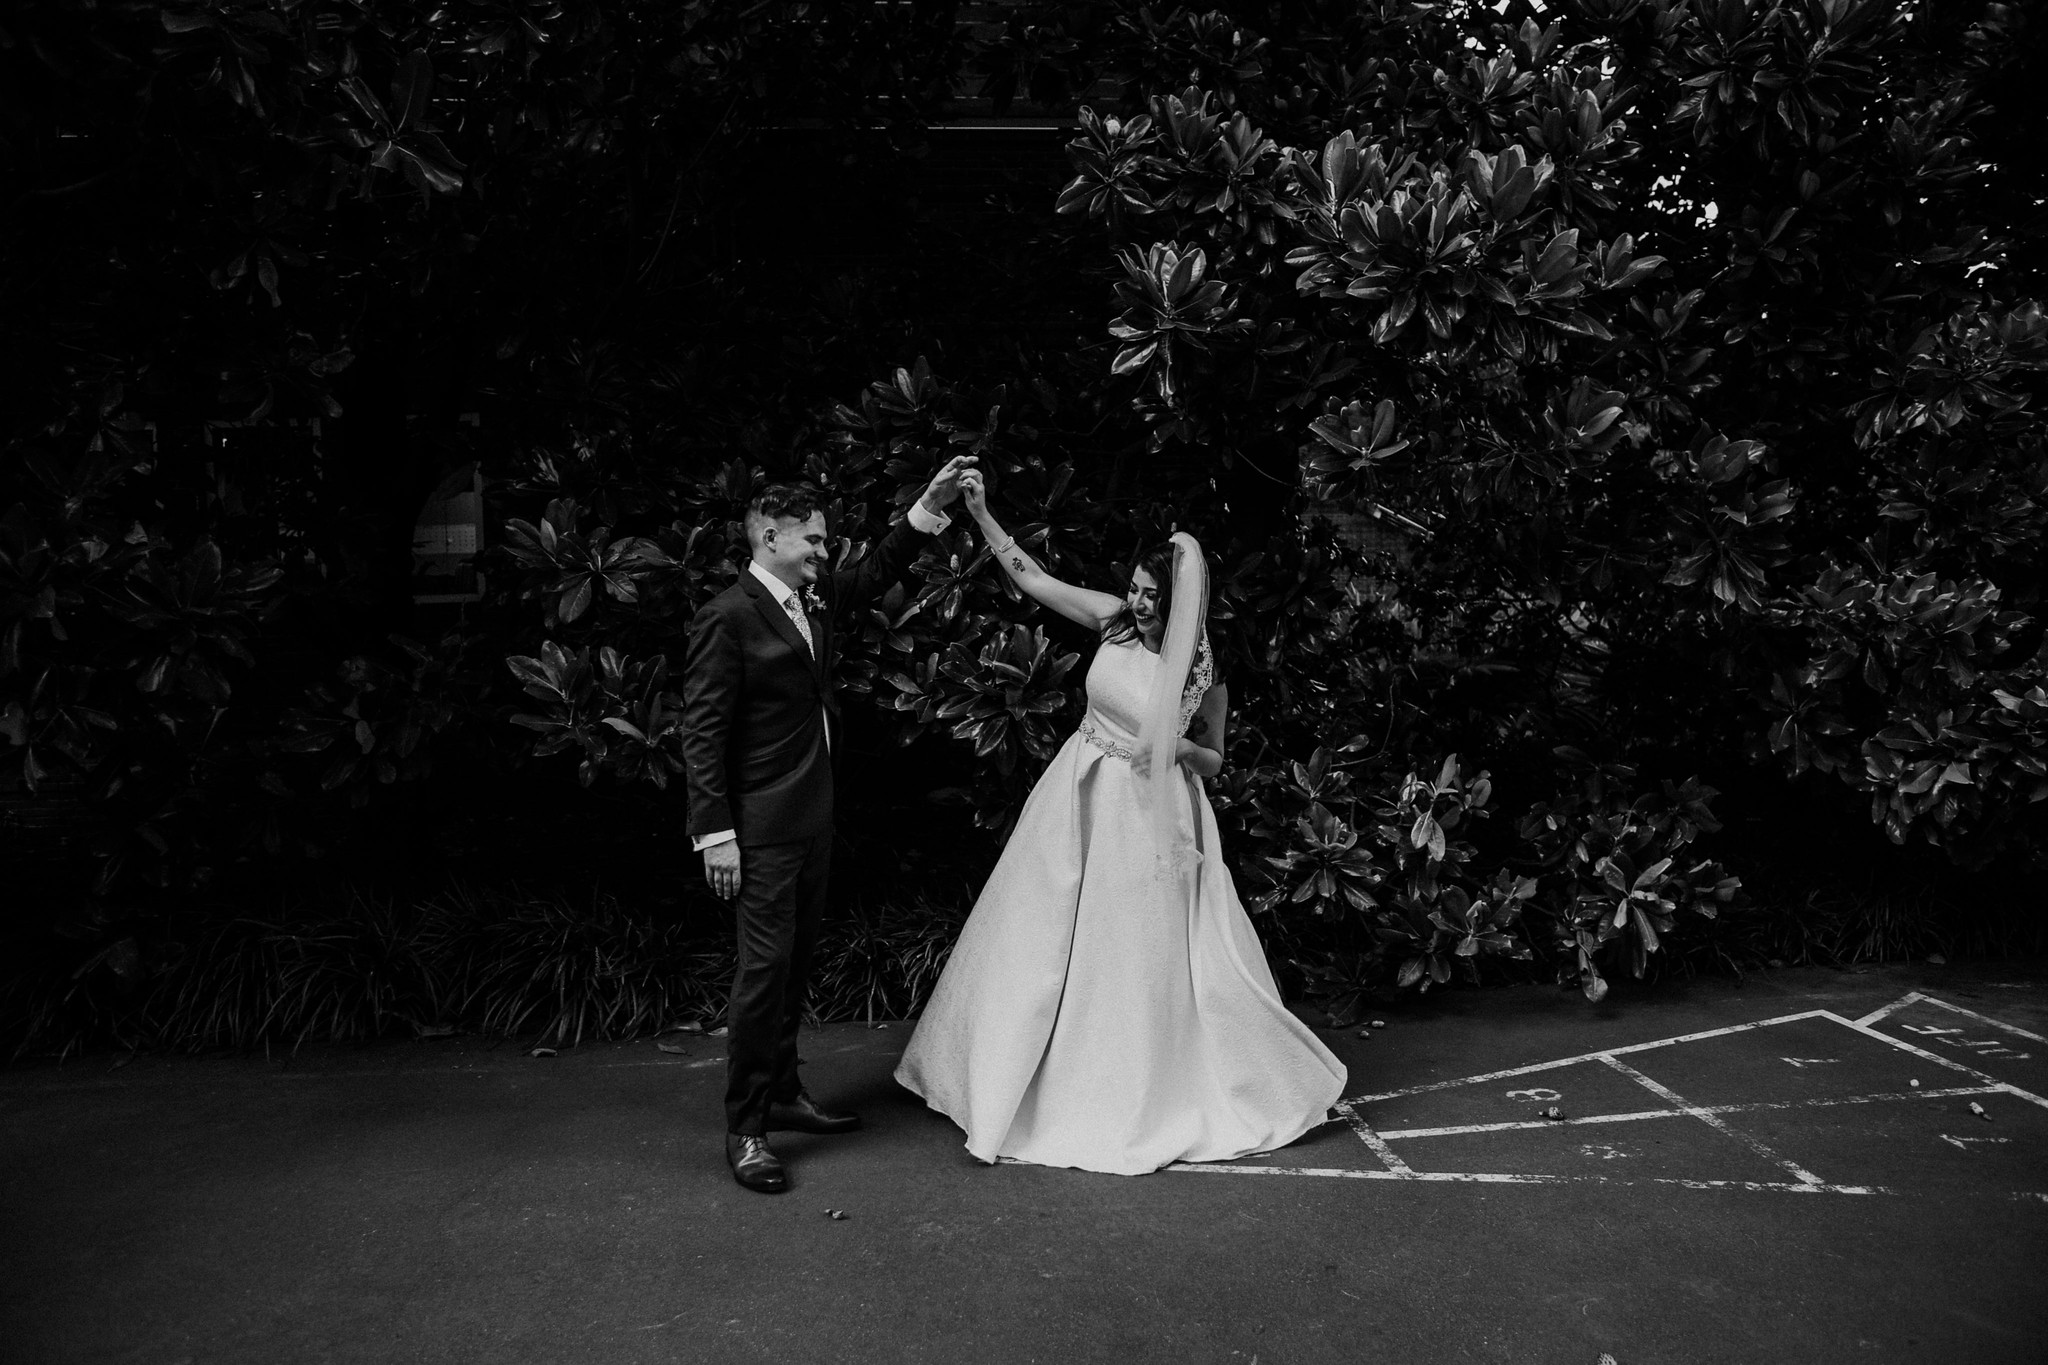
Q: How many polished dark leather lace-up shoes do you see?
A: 2